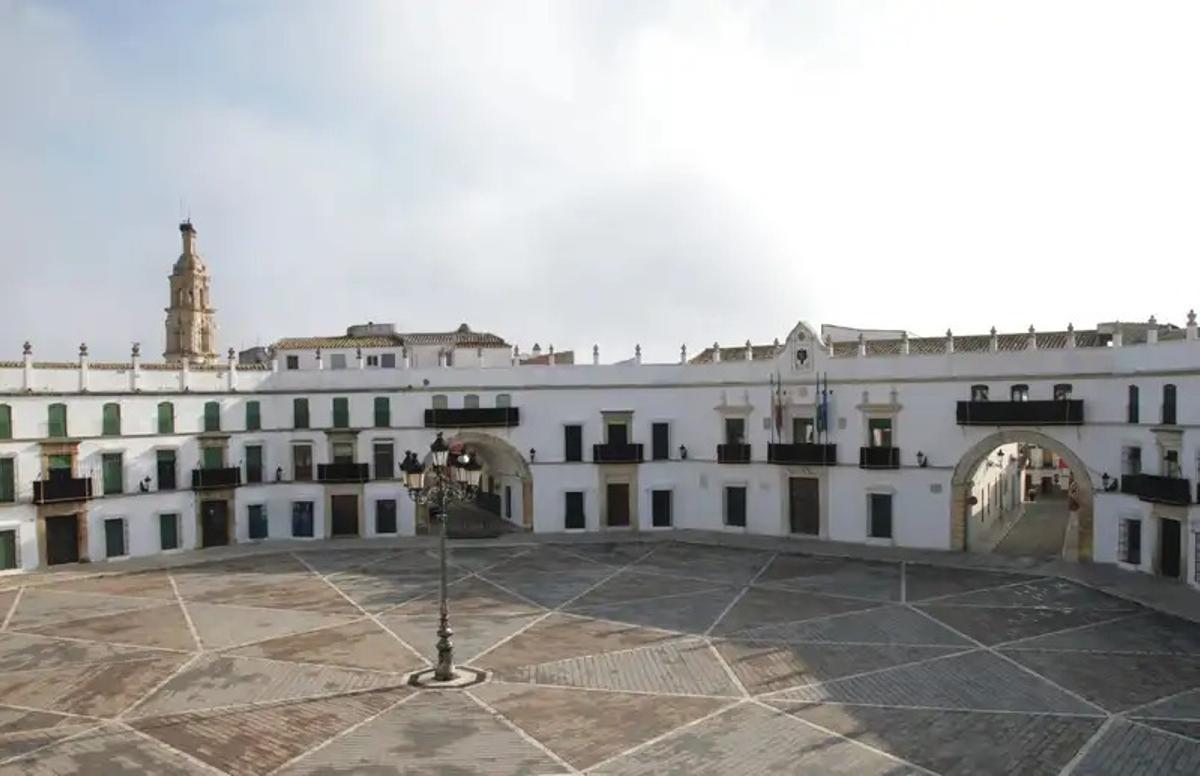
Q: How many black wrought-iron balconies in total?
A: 10